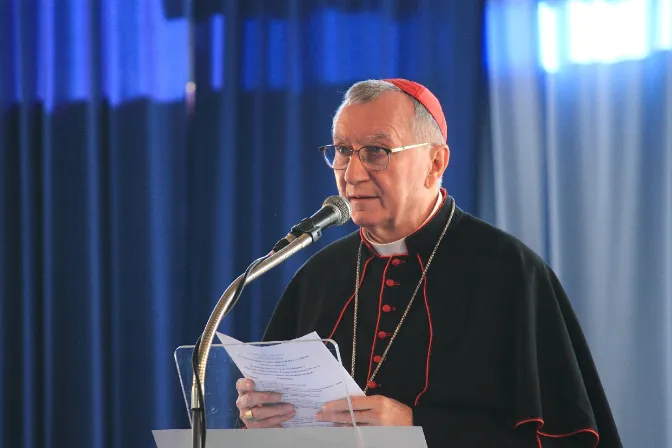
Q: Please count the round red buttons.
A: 6